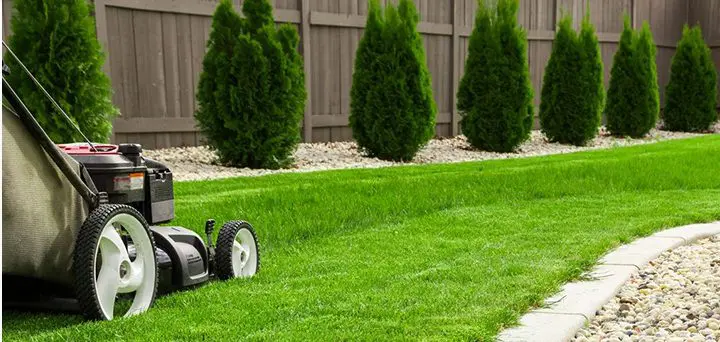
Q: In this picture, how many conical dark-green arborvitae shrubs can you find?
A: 7